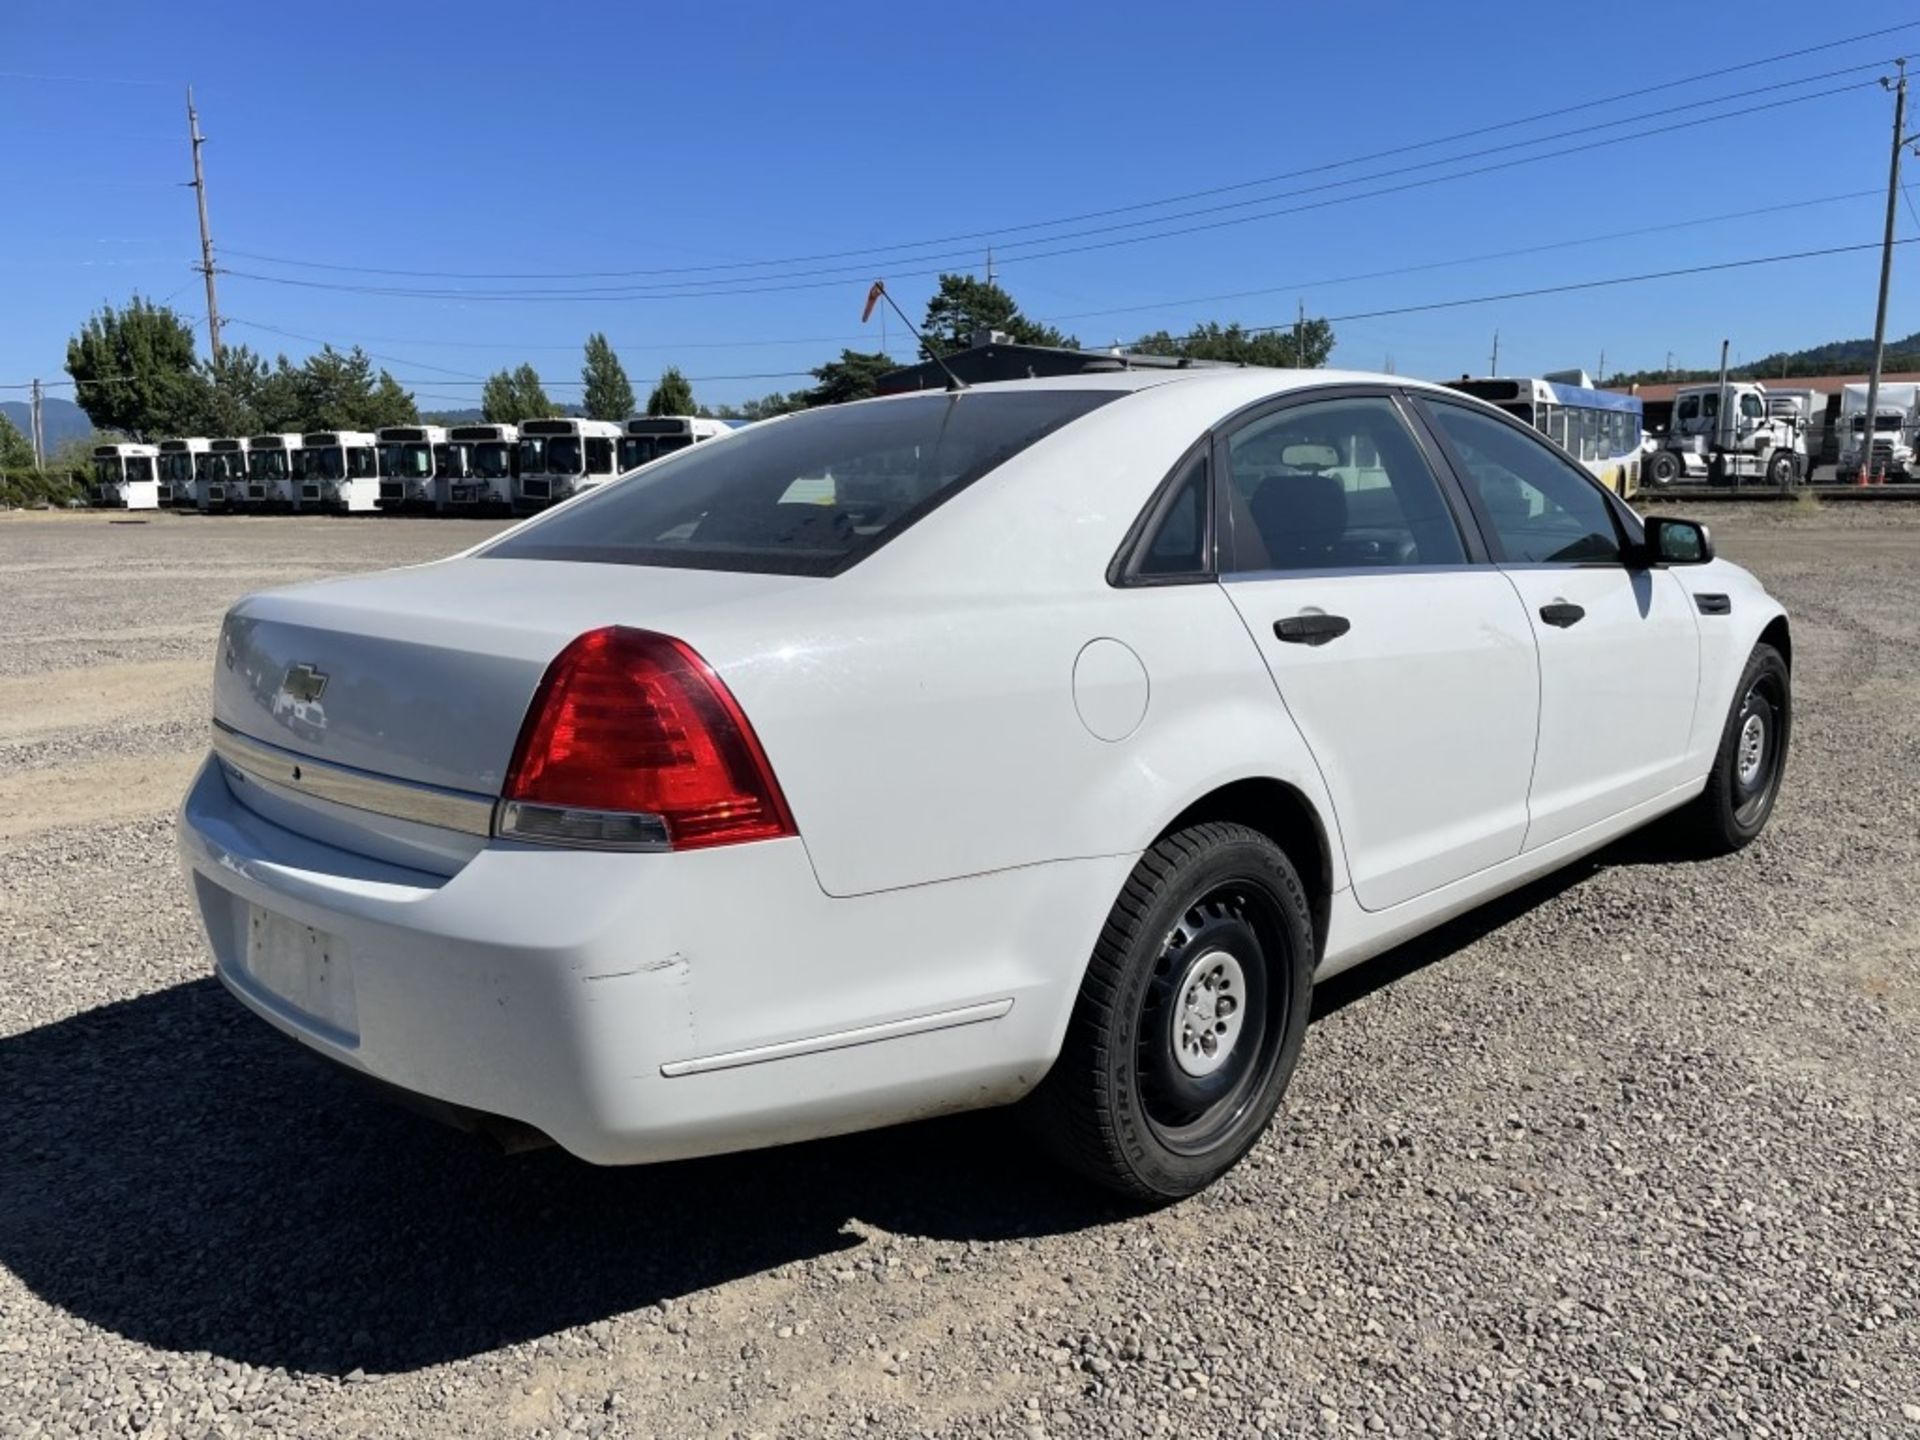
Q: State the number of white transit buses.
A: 9